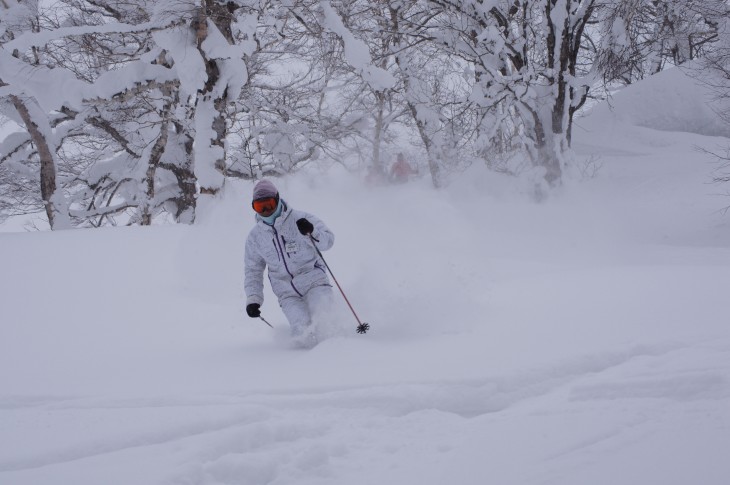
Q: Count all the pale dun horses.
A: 0